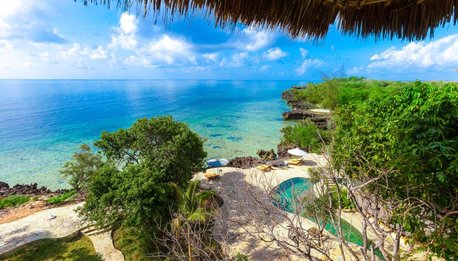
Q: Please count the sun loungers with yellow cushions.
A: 3